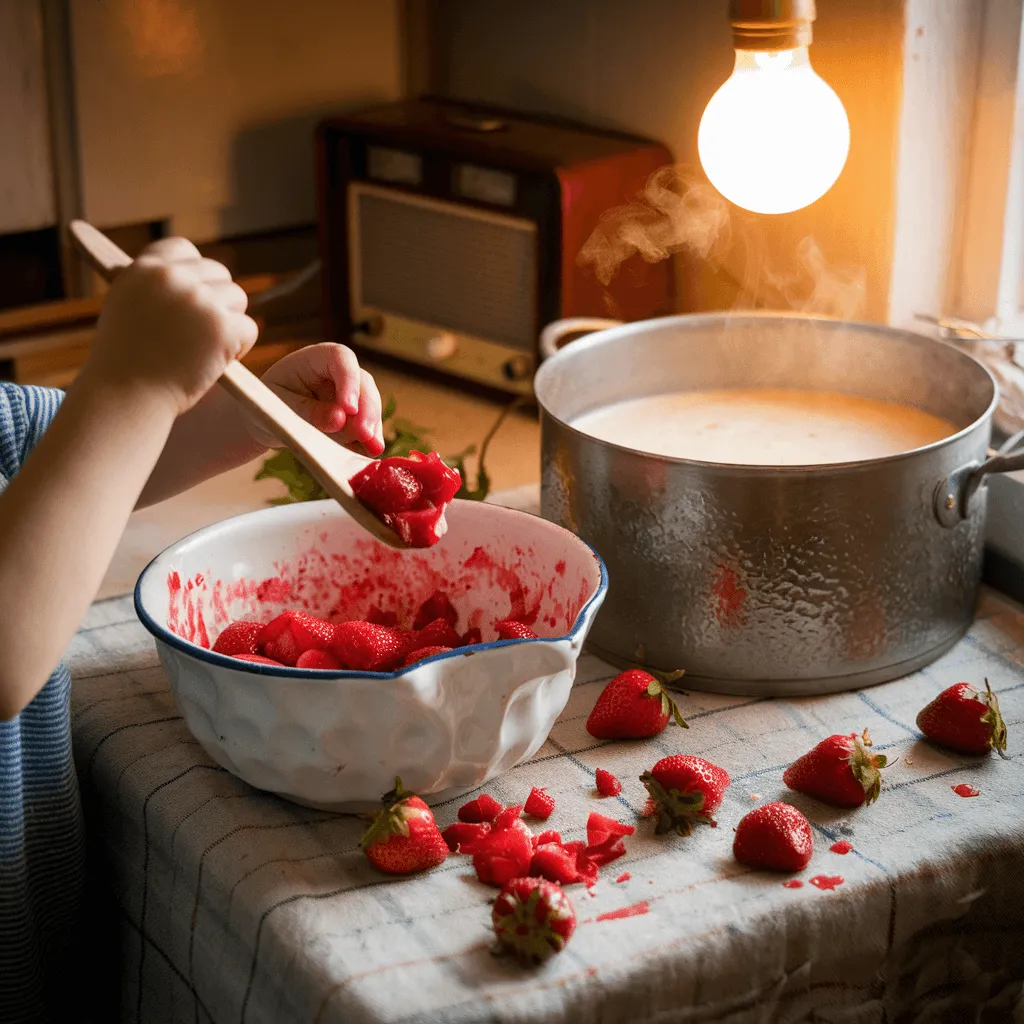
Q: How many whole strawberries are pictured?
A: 7